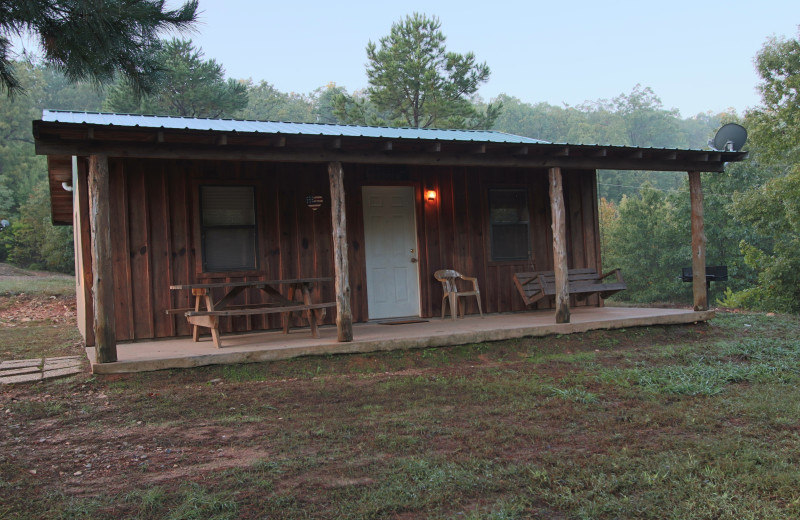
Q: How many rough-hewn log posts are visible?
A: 4